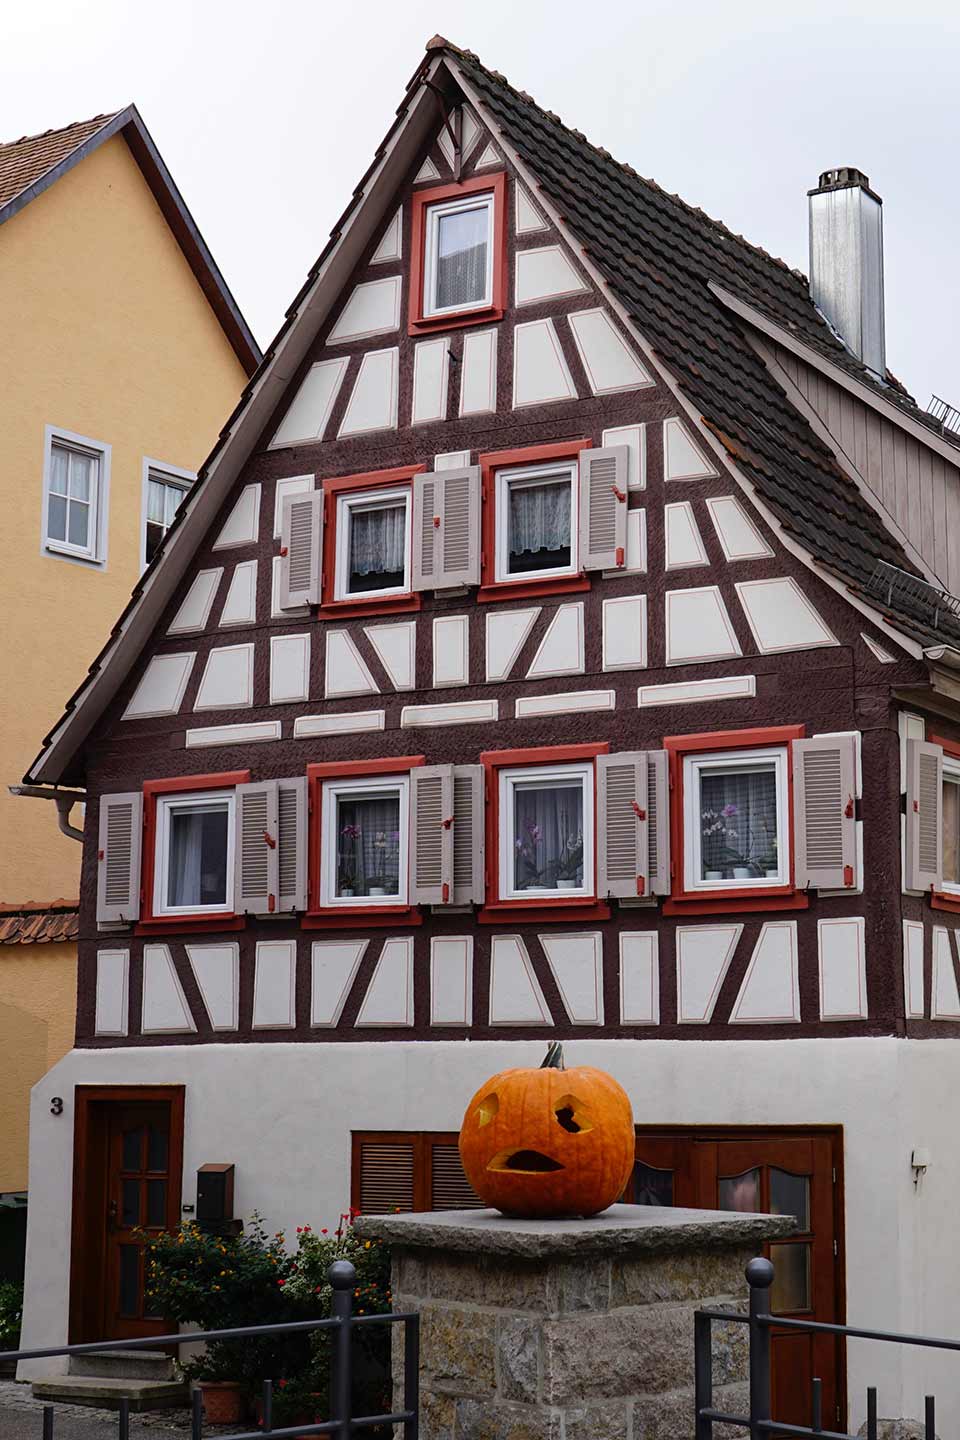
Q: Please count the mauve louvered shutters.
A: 13